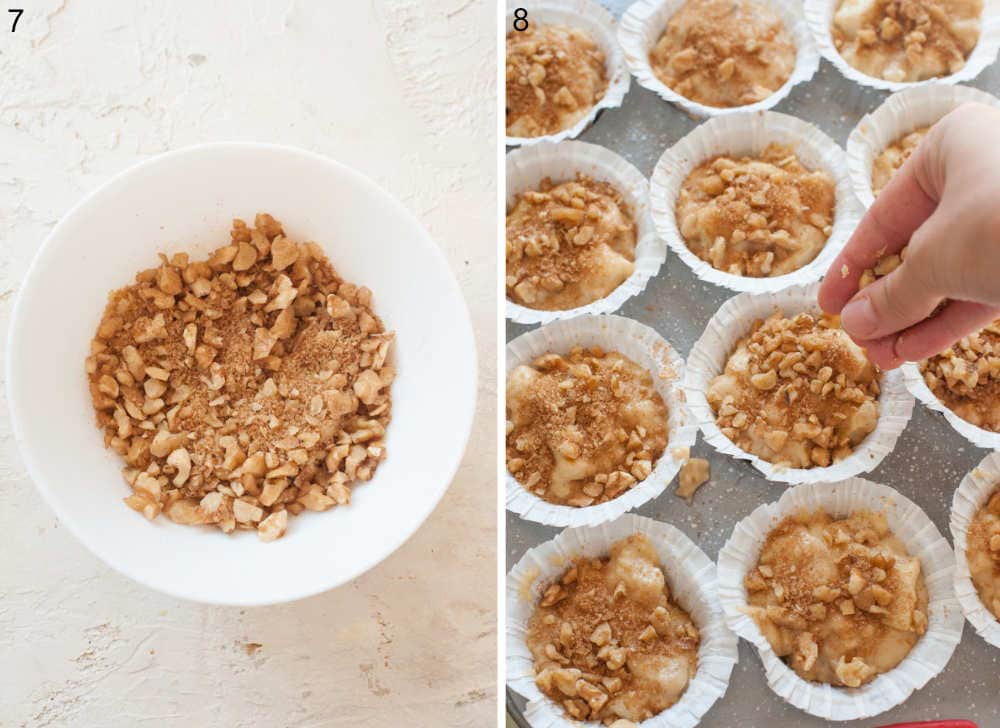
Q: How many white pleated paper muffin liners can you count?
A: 12